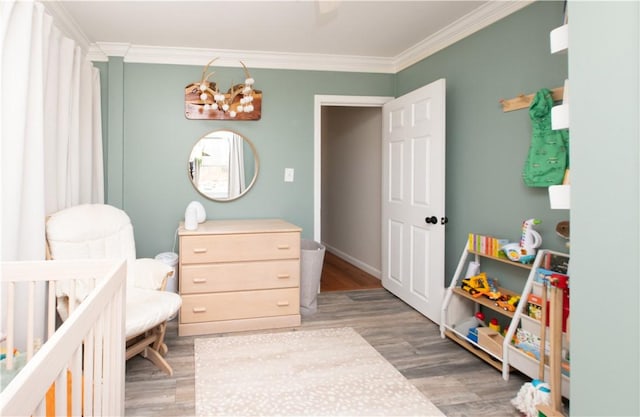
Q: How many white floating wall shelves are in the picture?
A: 3